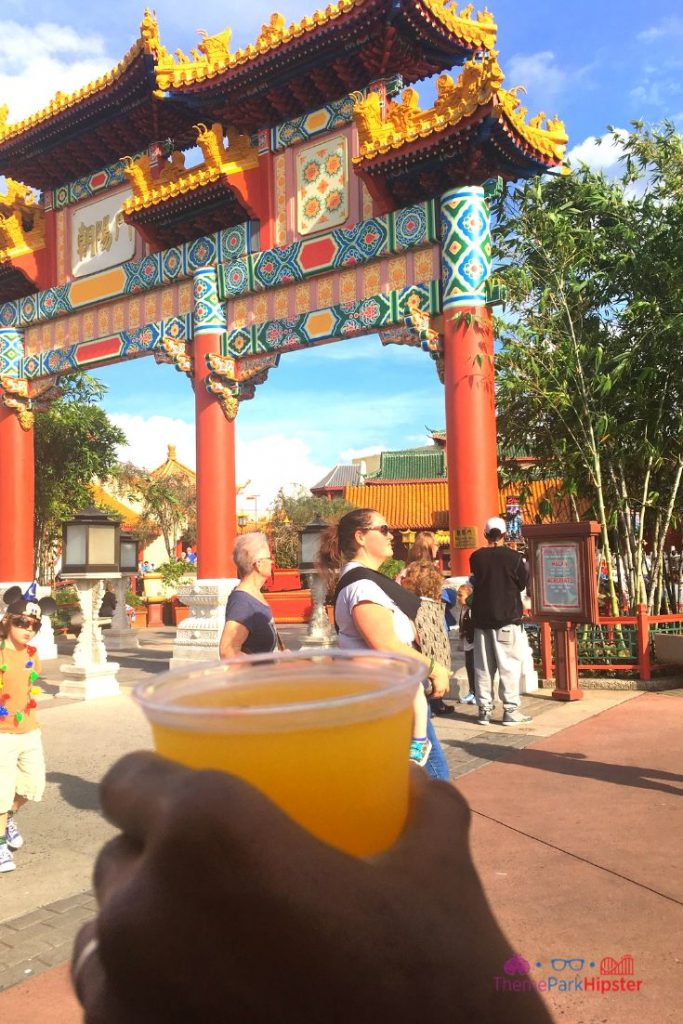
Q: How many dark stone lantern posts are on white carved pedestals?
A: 3